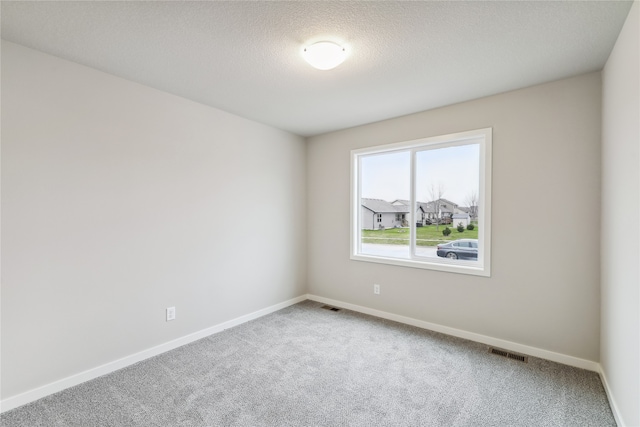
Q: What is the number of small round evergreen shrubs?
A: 3